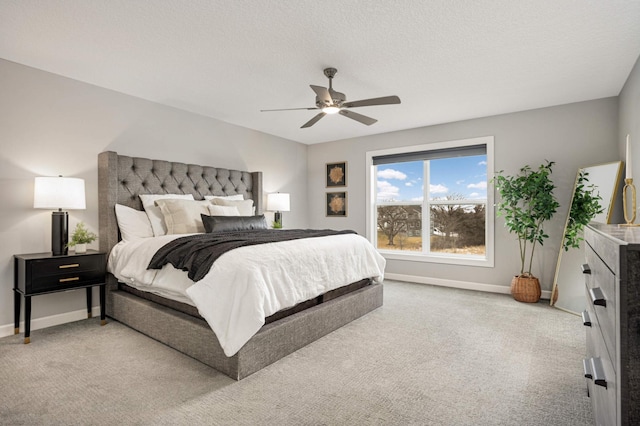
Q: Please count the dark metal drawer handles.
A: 5